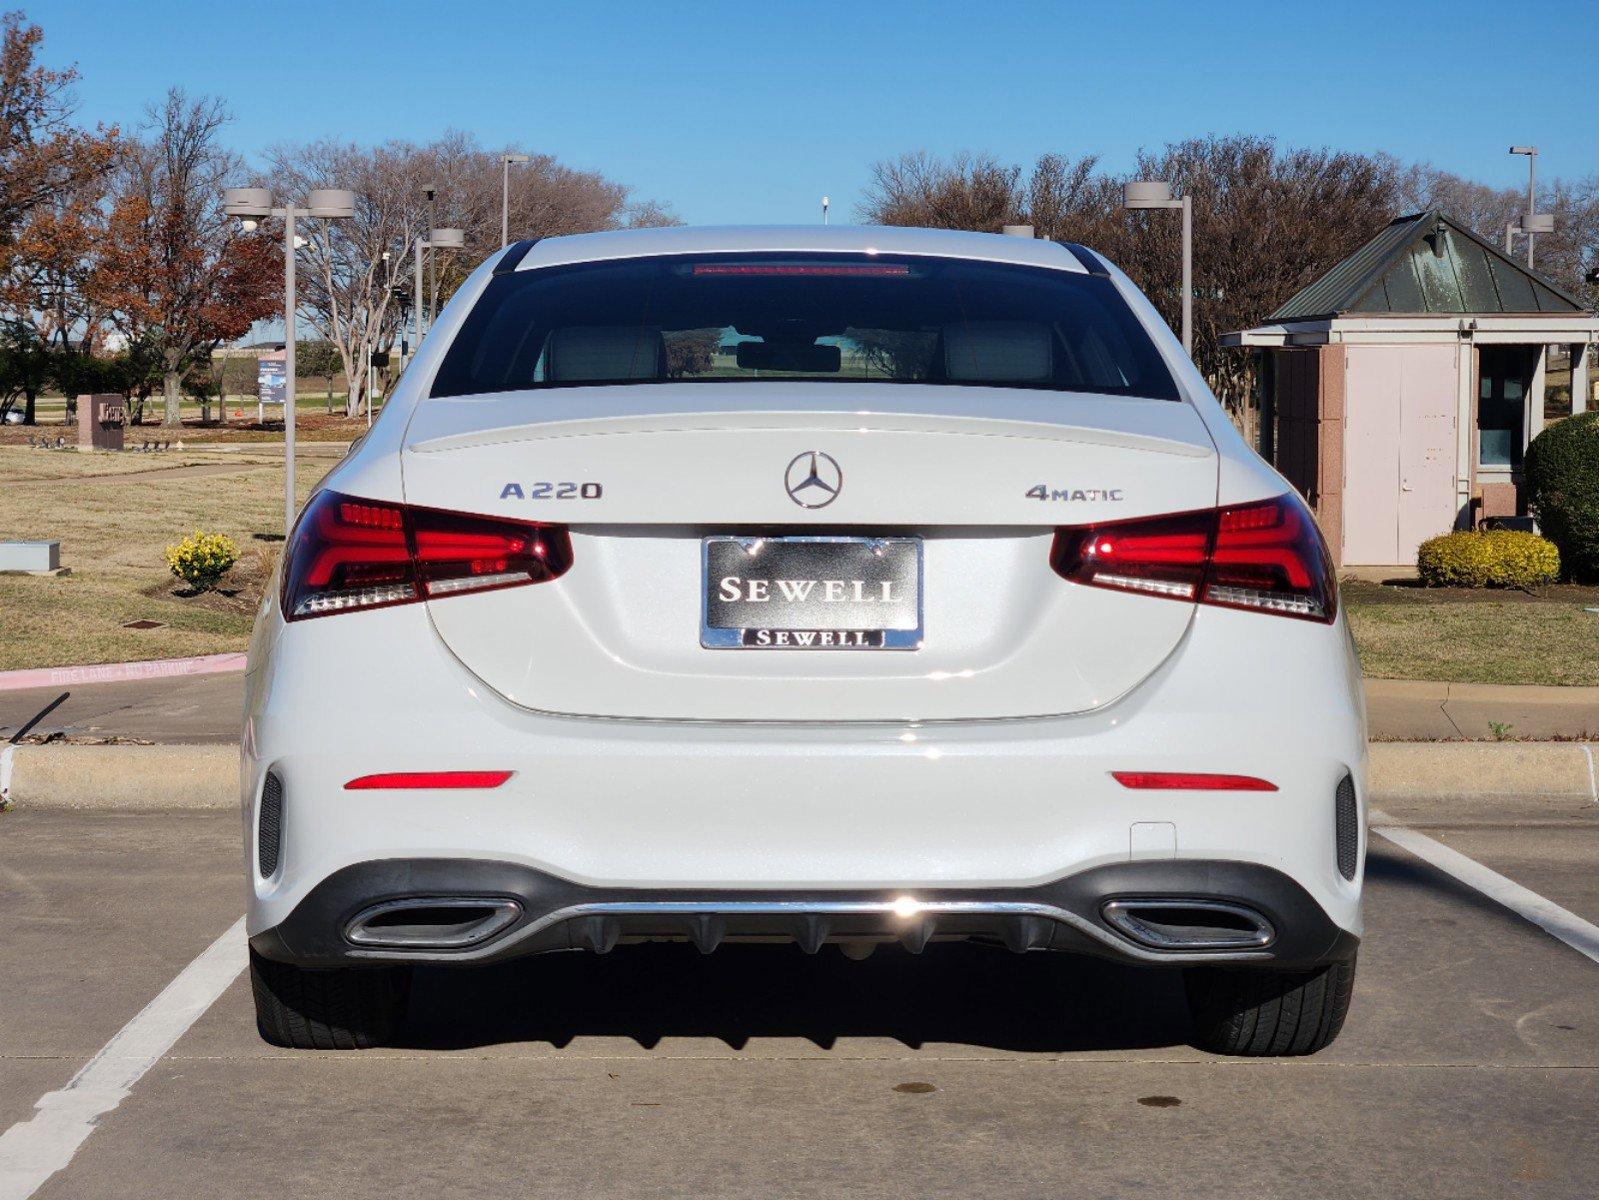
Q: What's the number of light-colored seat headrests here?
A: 2